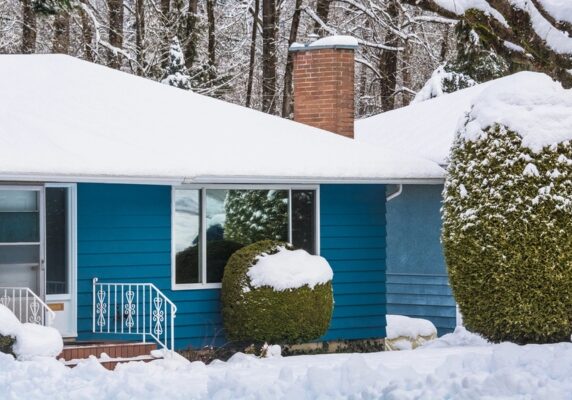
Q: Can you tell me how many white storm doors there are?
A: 1